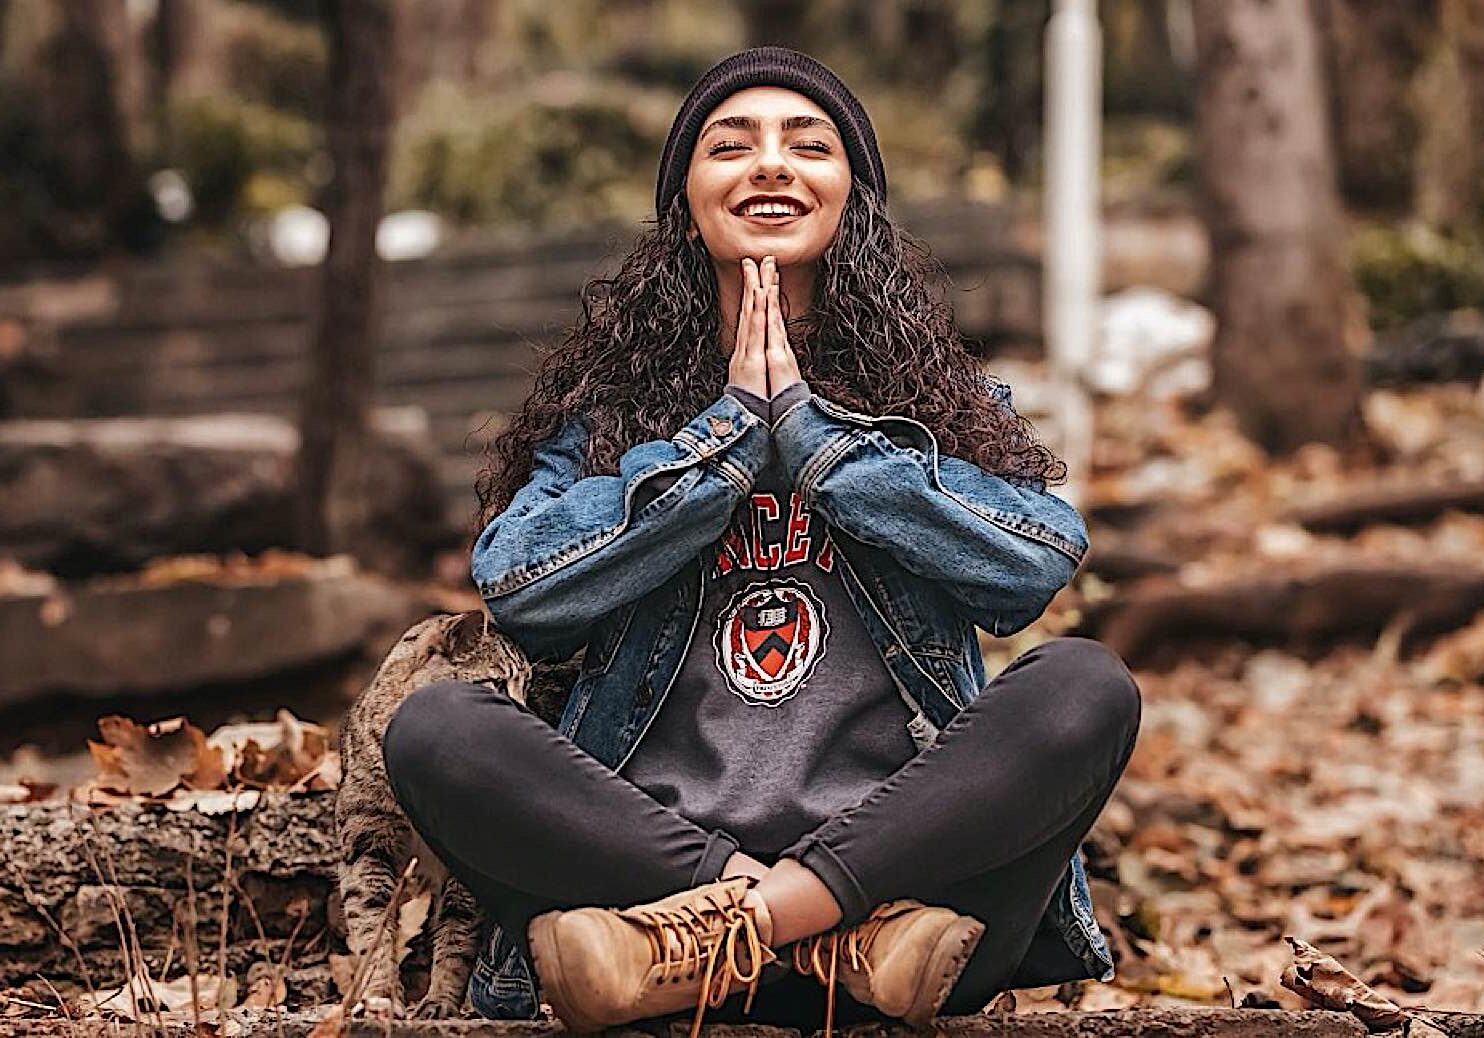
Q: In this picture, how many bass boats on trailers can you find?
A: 0